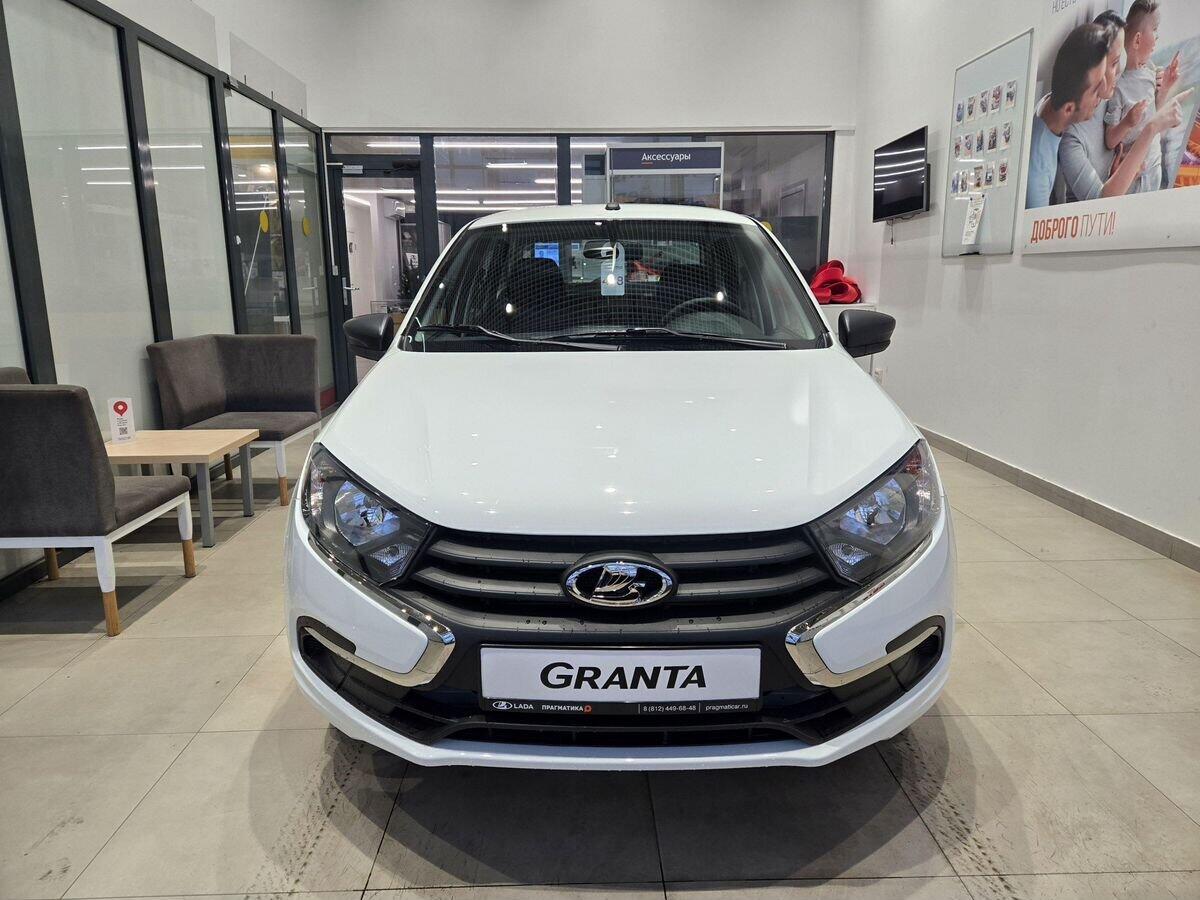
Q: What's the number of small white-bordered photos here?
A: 15